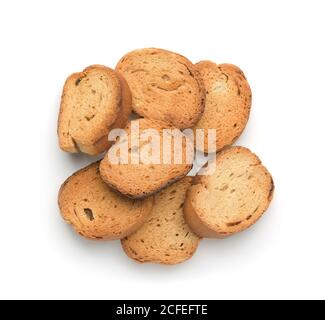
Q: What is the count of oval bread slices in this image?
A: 7